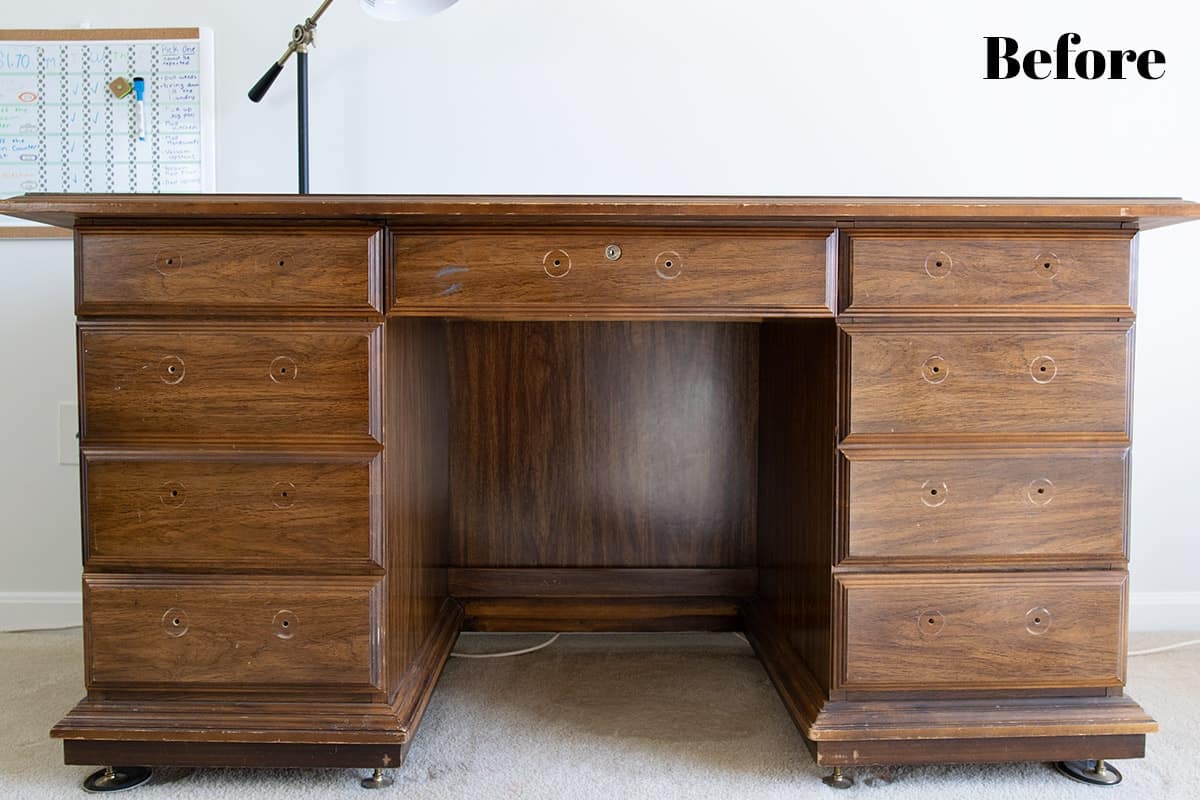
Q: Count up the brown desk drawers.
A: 9